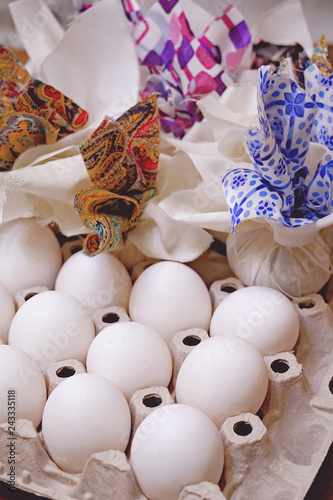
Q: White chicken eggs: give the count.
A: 11